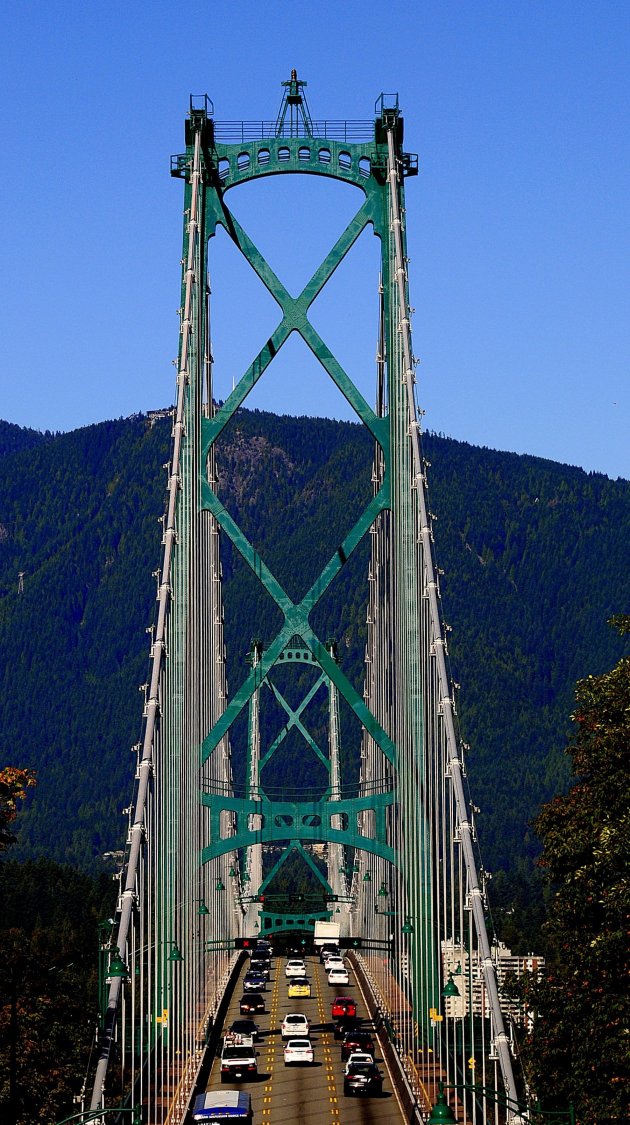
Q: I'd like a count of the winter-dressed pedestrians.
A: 0